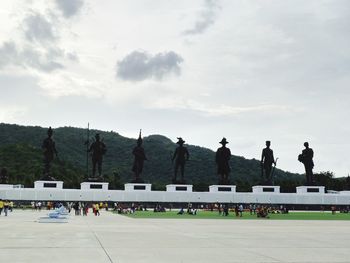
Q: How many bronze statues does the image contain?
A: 7